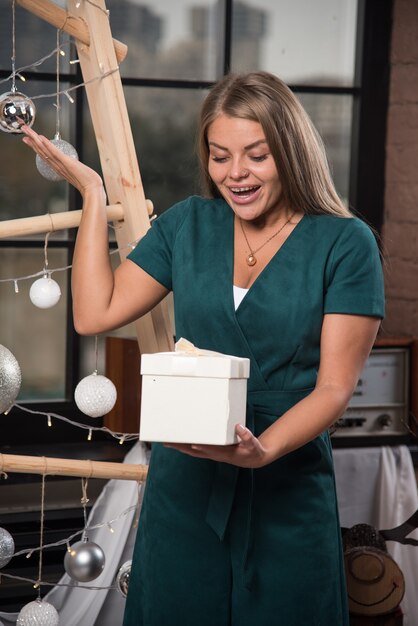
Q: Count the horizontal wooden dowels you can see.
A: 3